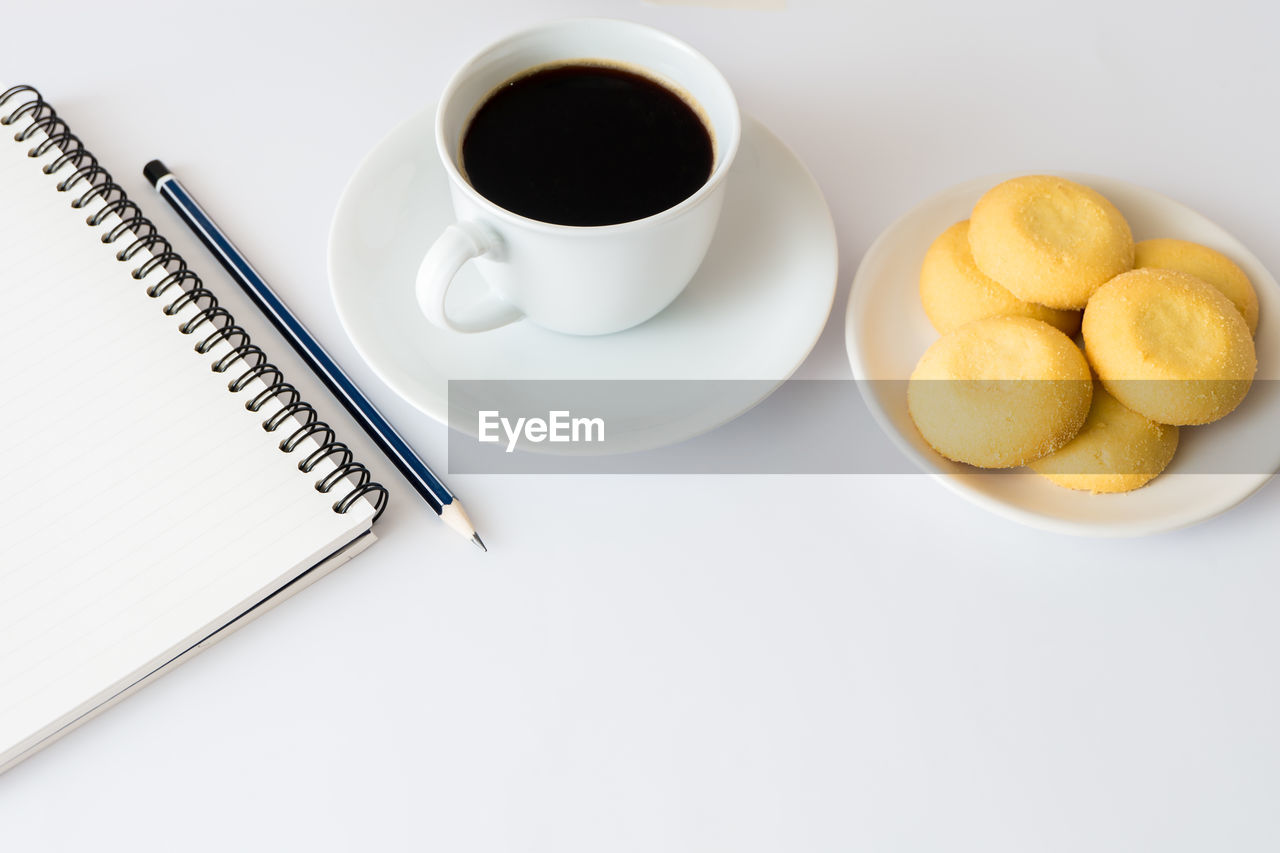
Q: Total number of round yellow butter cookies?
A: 6